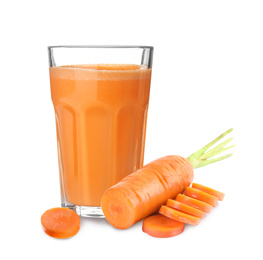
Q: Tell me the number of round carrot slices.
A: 7